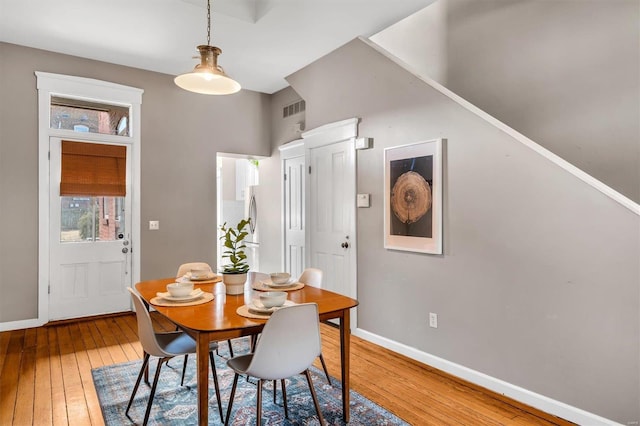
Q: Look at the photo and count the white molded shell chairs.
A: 4